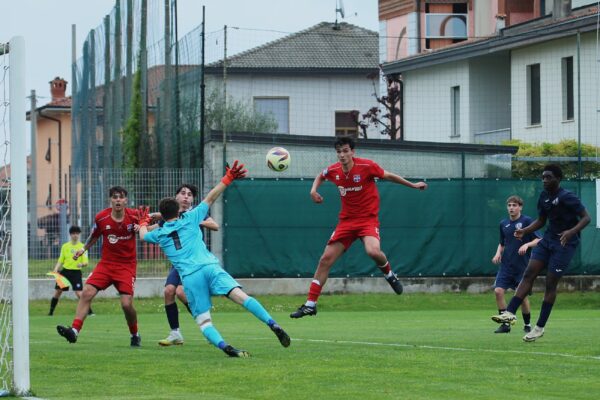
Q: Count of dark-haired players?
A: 5